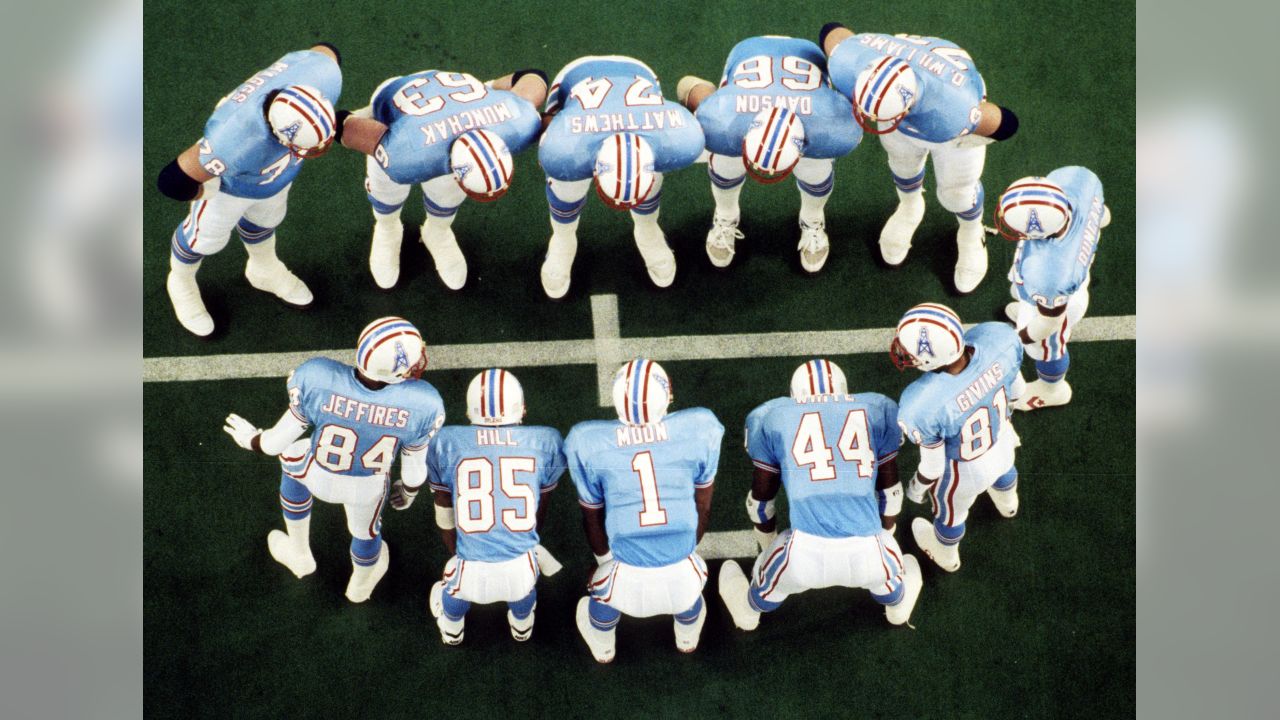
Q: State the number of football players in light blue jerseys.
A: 11